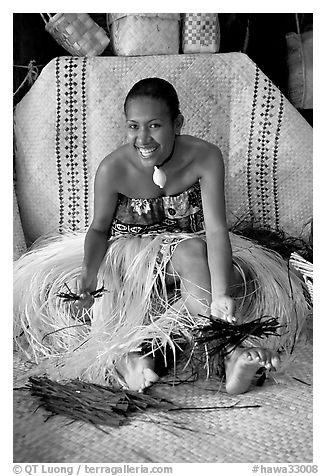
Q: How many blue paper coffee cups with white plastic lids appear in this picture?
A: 0